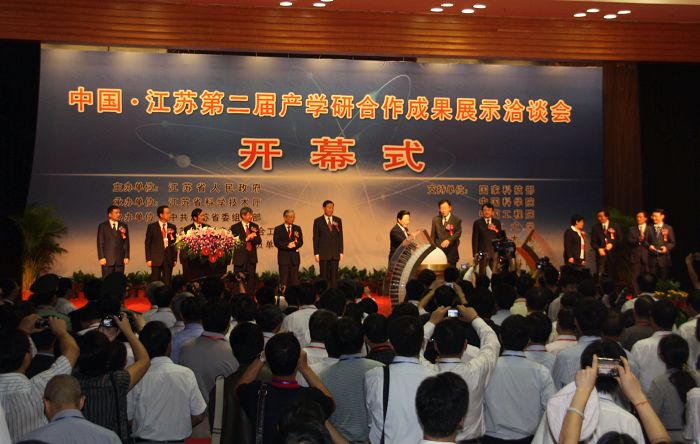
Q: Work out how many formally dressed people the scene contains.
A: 13